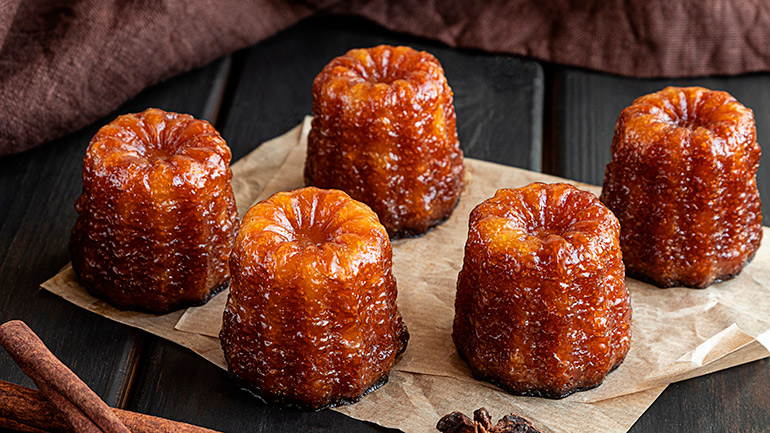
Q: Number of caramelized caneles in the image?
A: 5